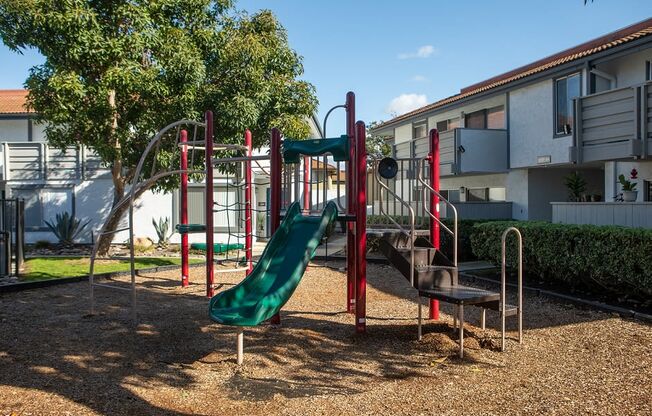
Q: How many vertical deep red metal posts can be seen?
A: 8